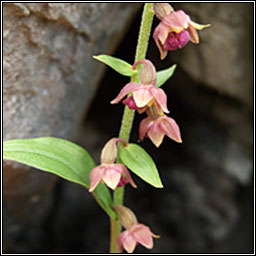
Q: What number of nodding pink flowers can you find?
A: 5